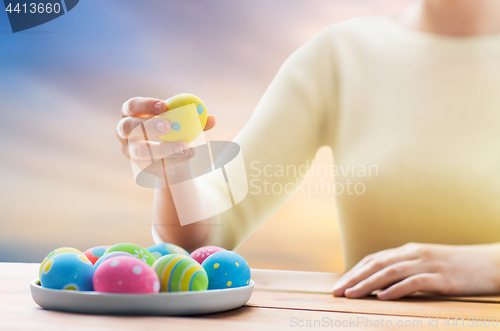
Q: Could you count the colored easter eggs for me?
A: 11